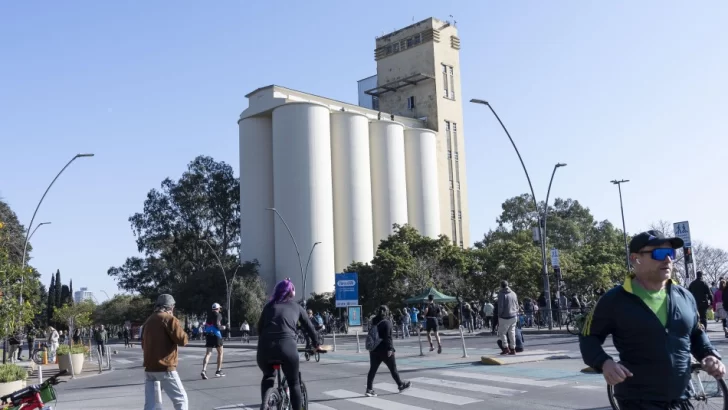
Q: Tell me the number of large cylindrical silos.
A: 5